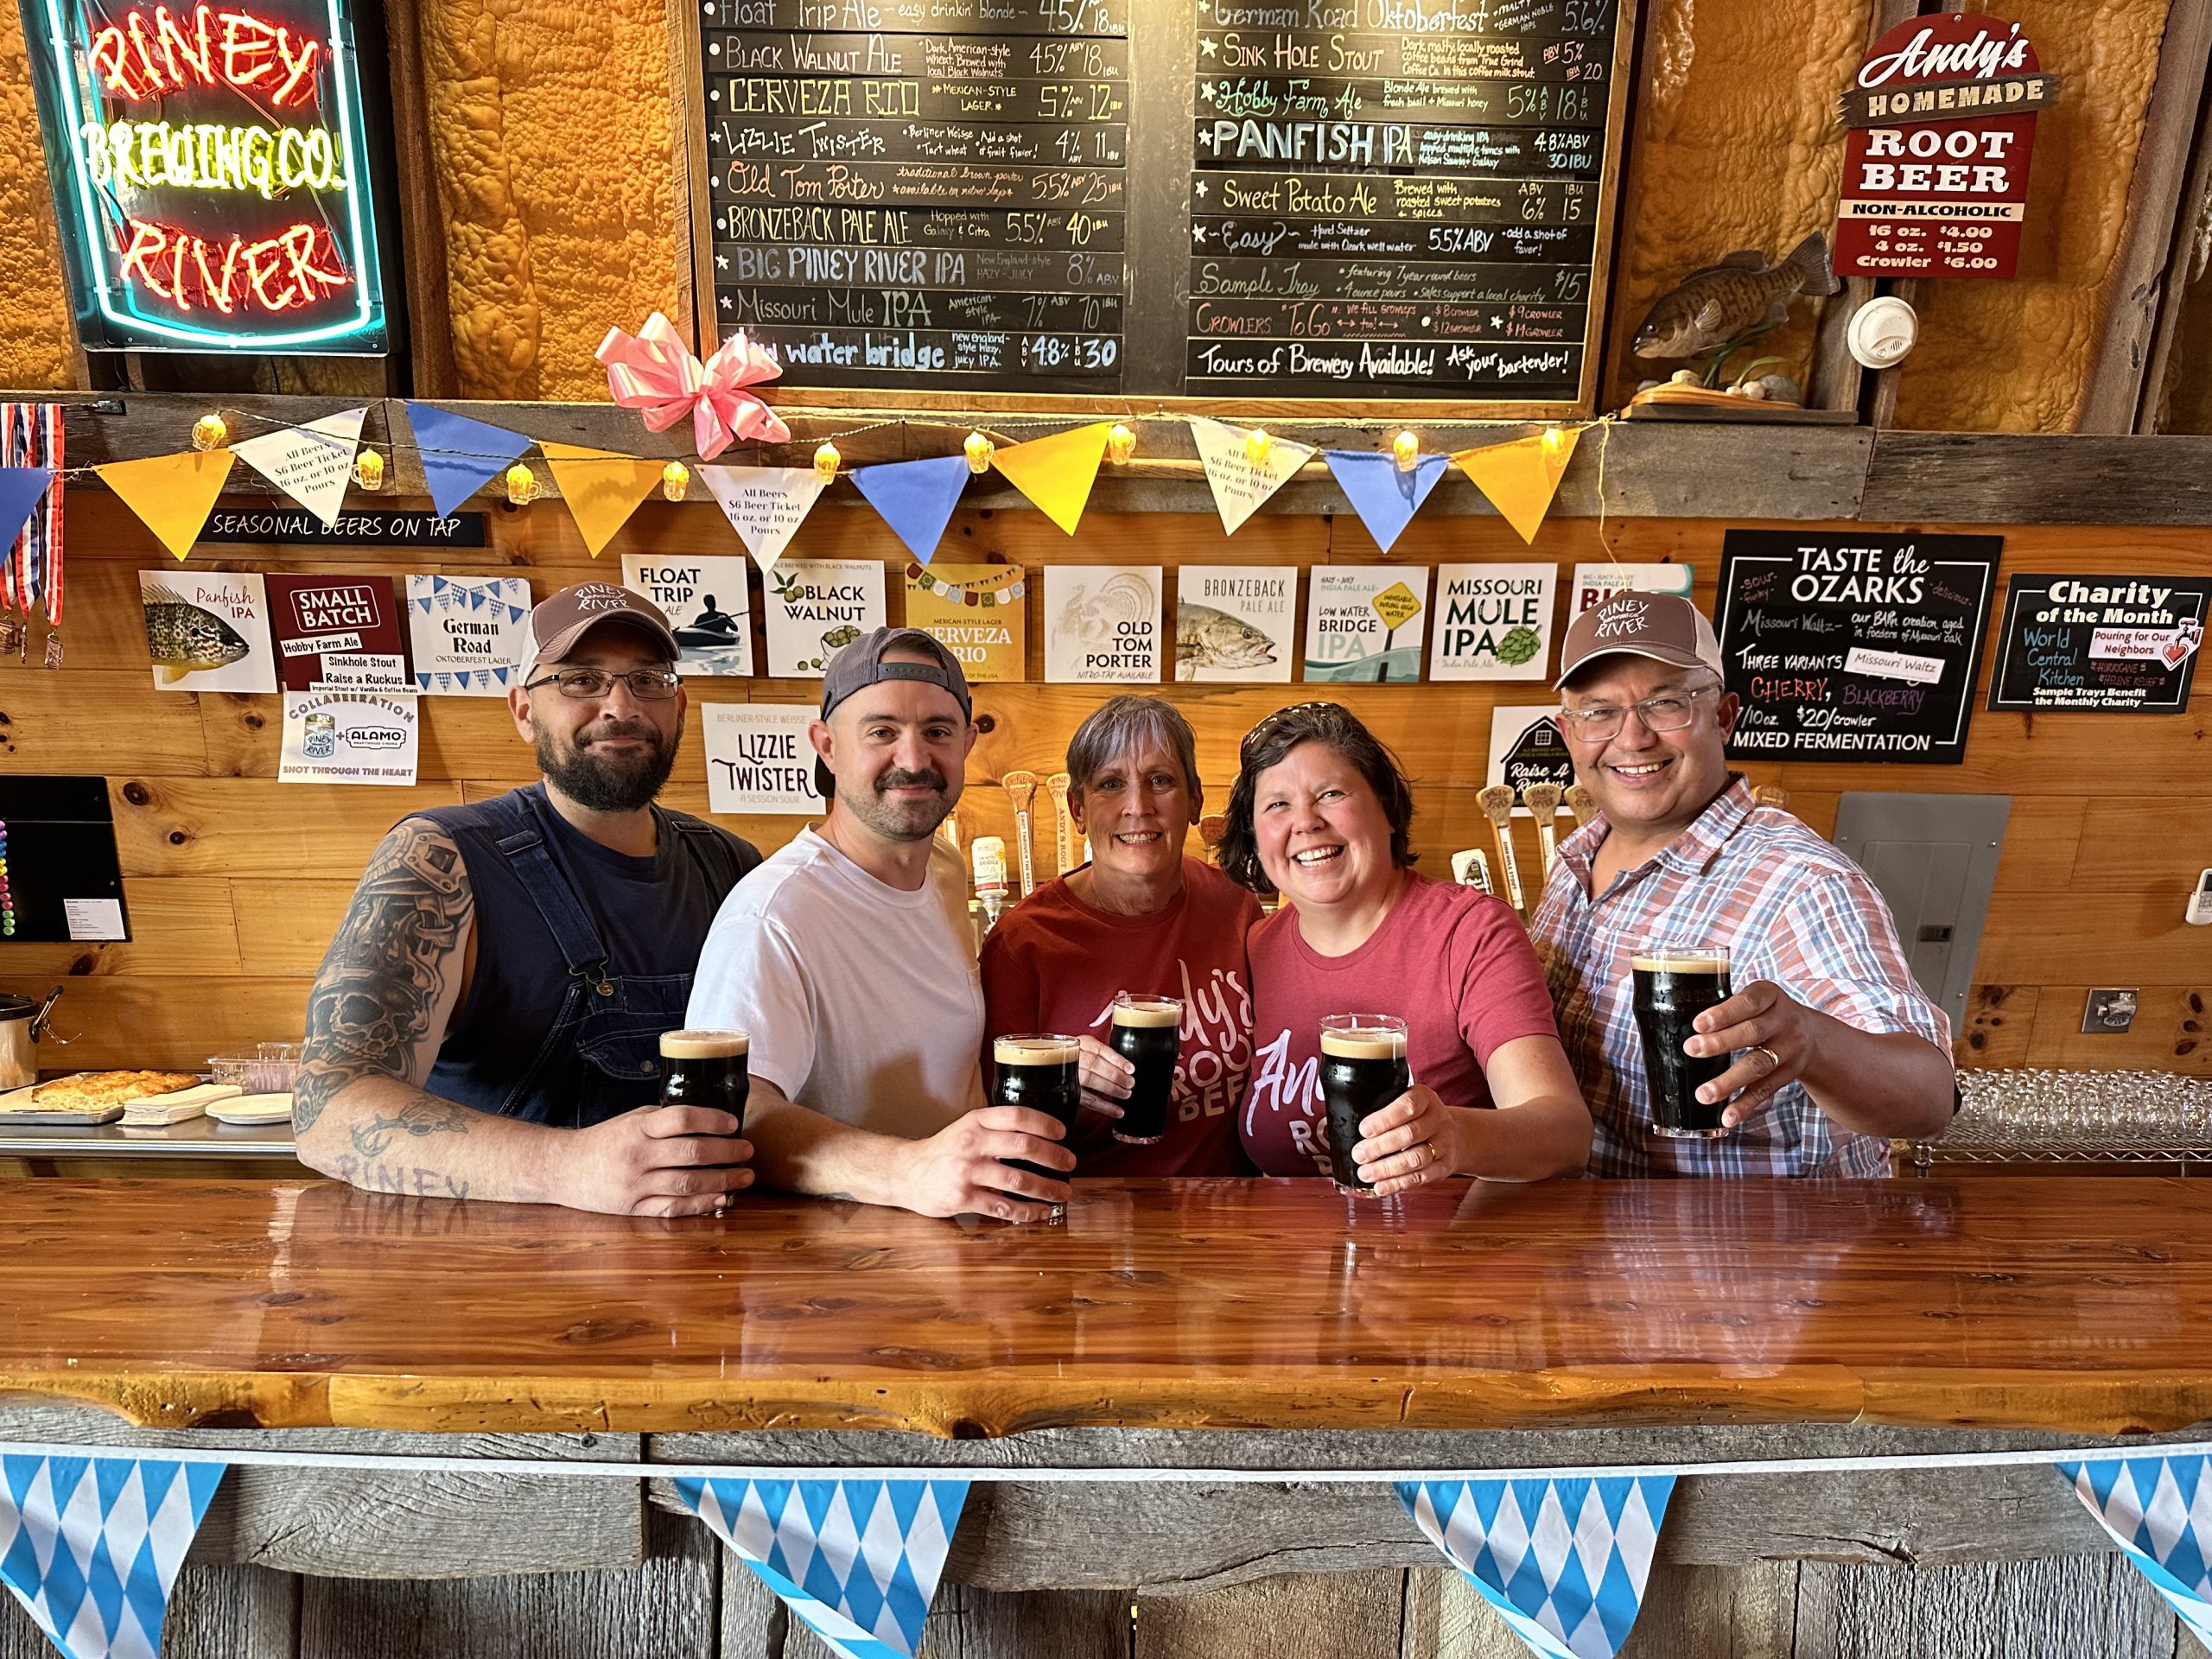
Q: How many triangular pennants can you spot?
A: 15